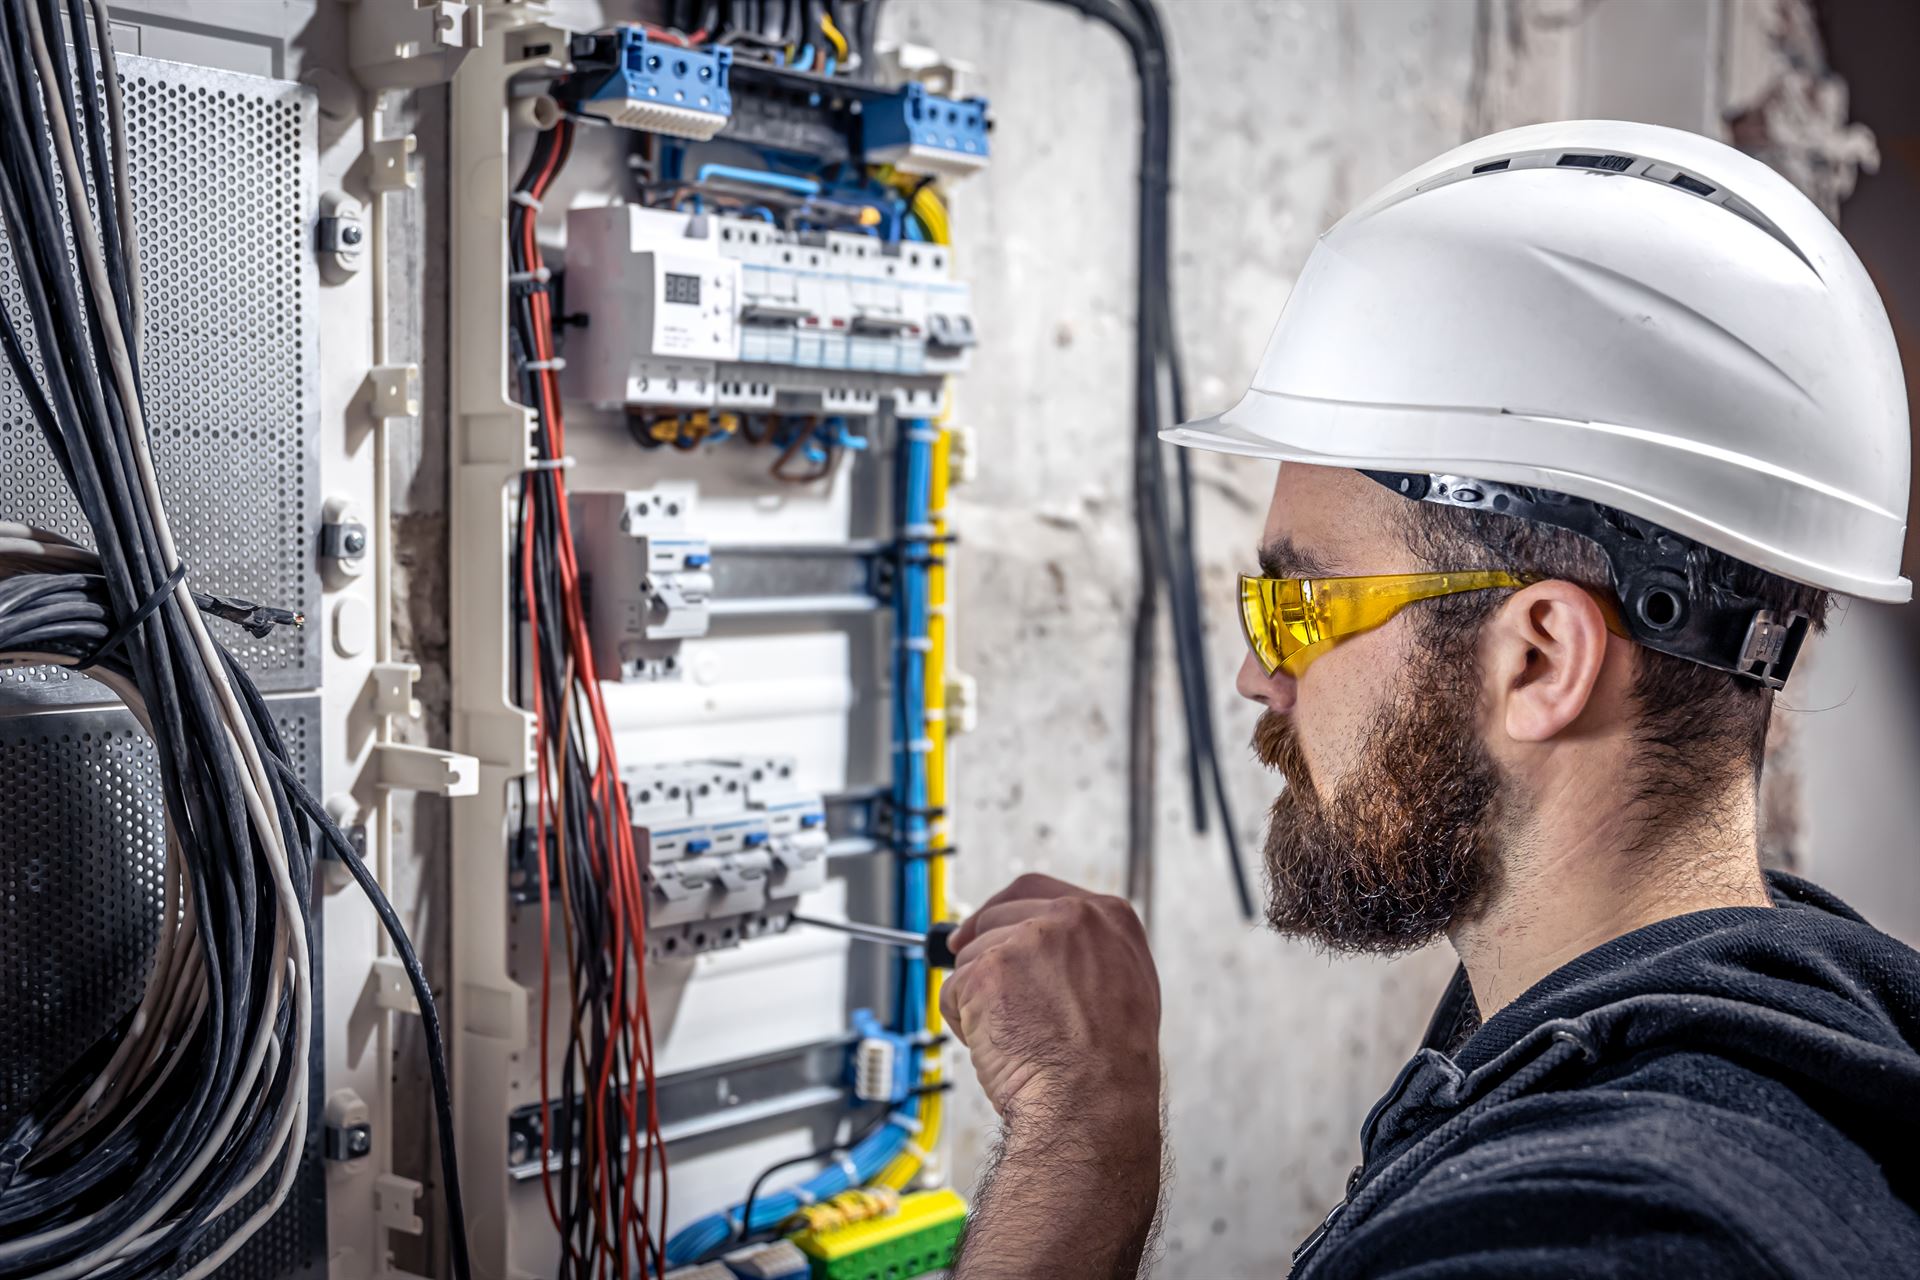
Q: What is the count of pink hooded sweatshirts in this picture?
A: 0